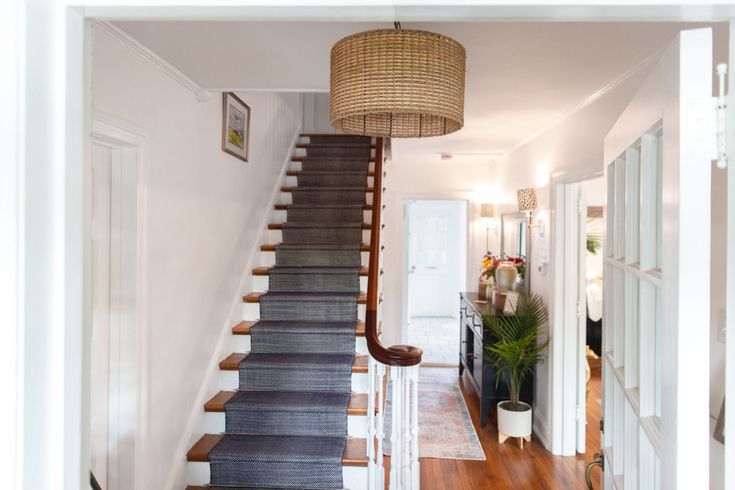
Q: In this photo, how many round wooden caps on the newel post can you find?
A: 1